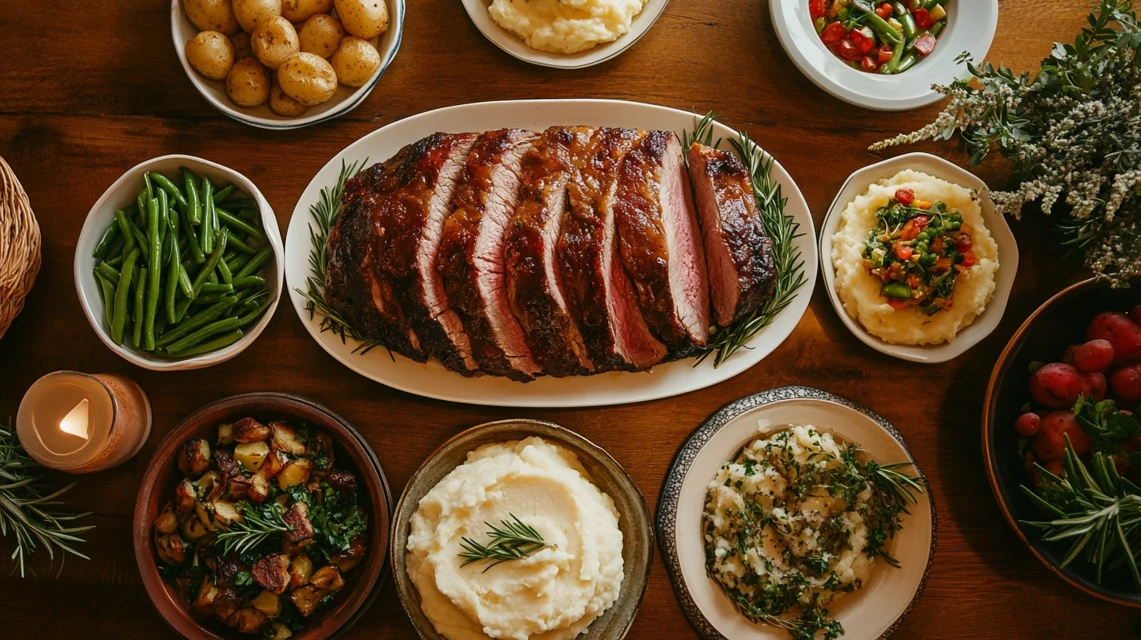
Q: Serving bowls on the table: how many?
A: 9